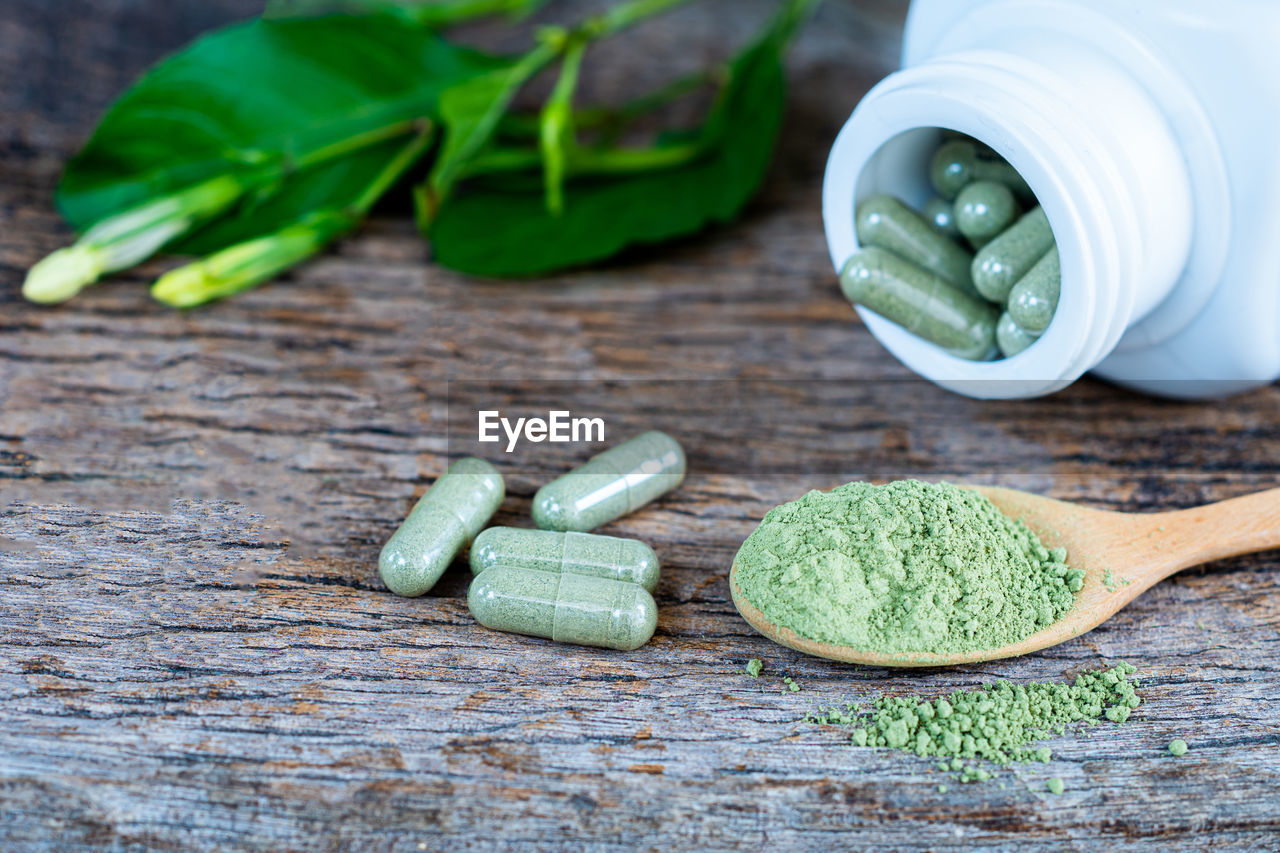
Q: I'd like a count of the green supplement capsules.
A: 12